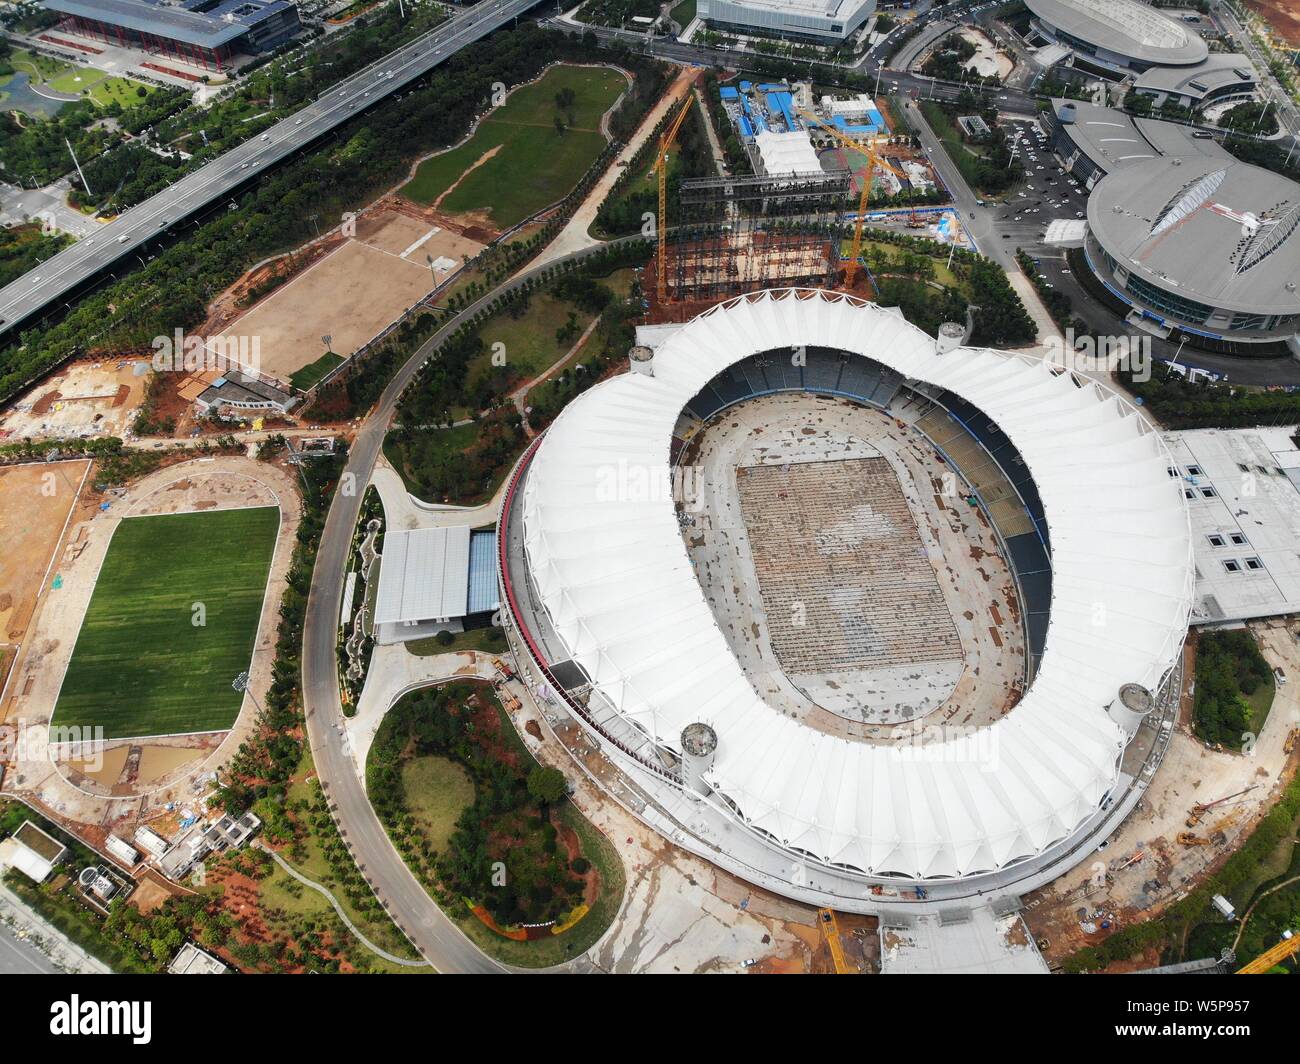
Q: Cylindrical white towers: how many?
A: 4